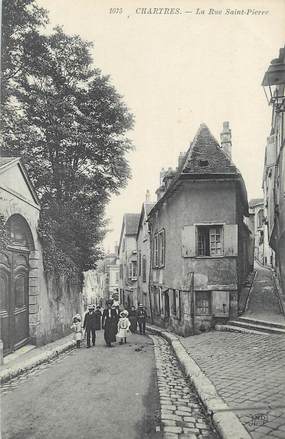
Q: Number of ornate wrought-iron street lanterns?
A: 1